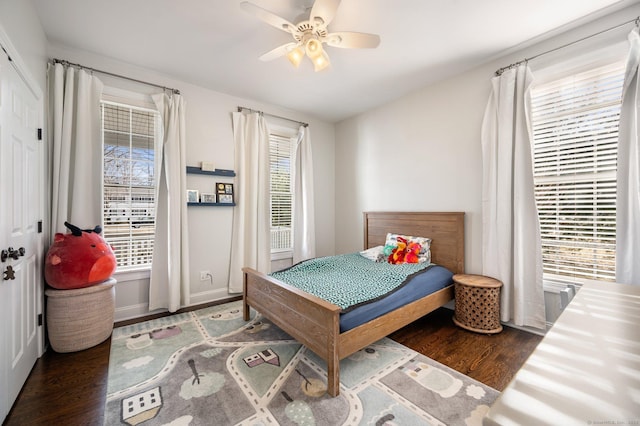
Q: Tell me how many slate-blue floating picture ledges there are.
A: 2